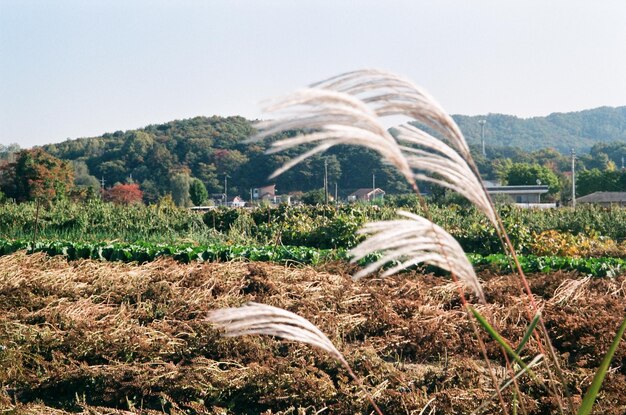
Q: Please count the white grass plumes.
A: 5